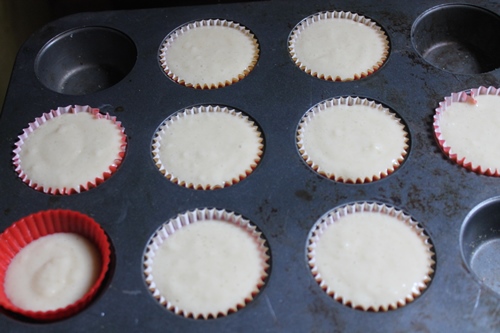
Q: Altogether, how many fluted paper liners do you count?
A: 8